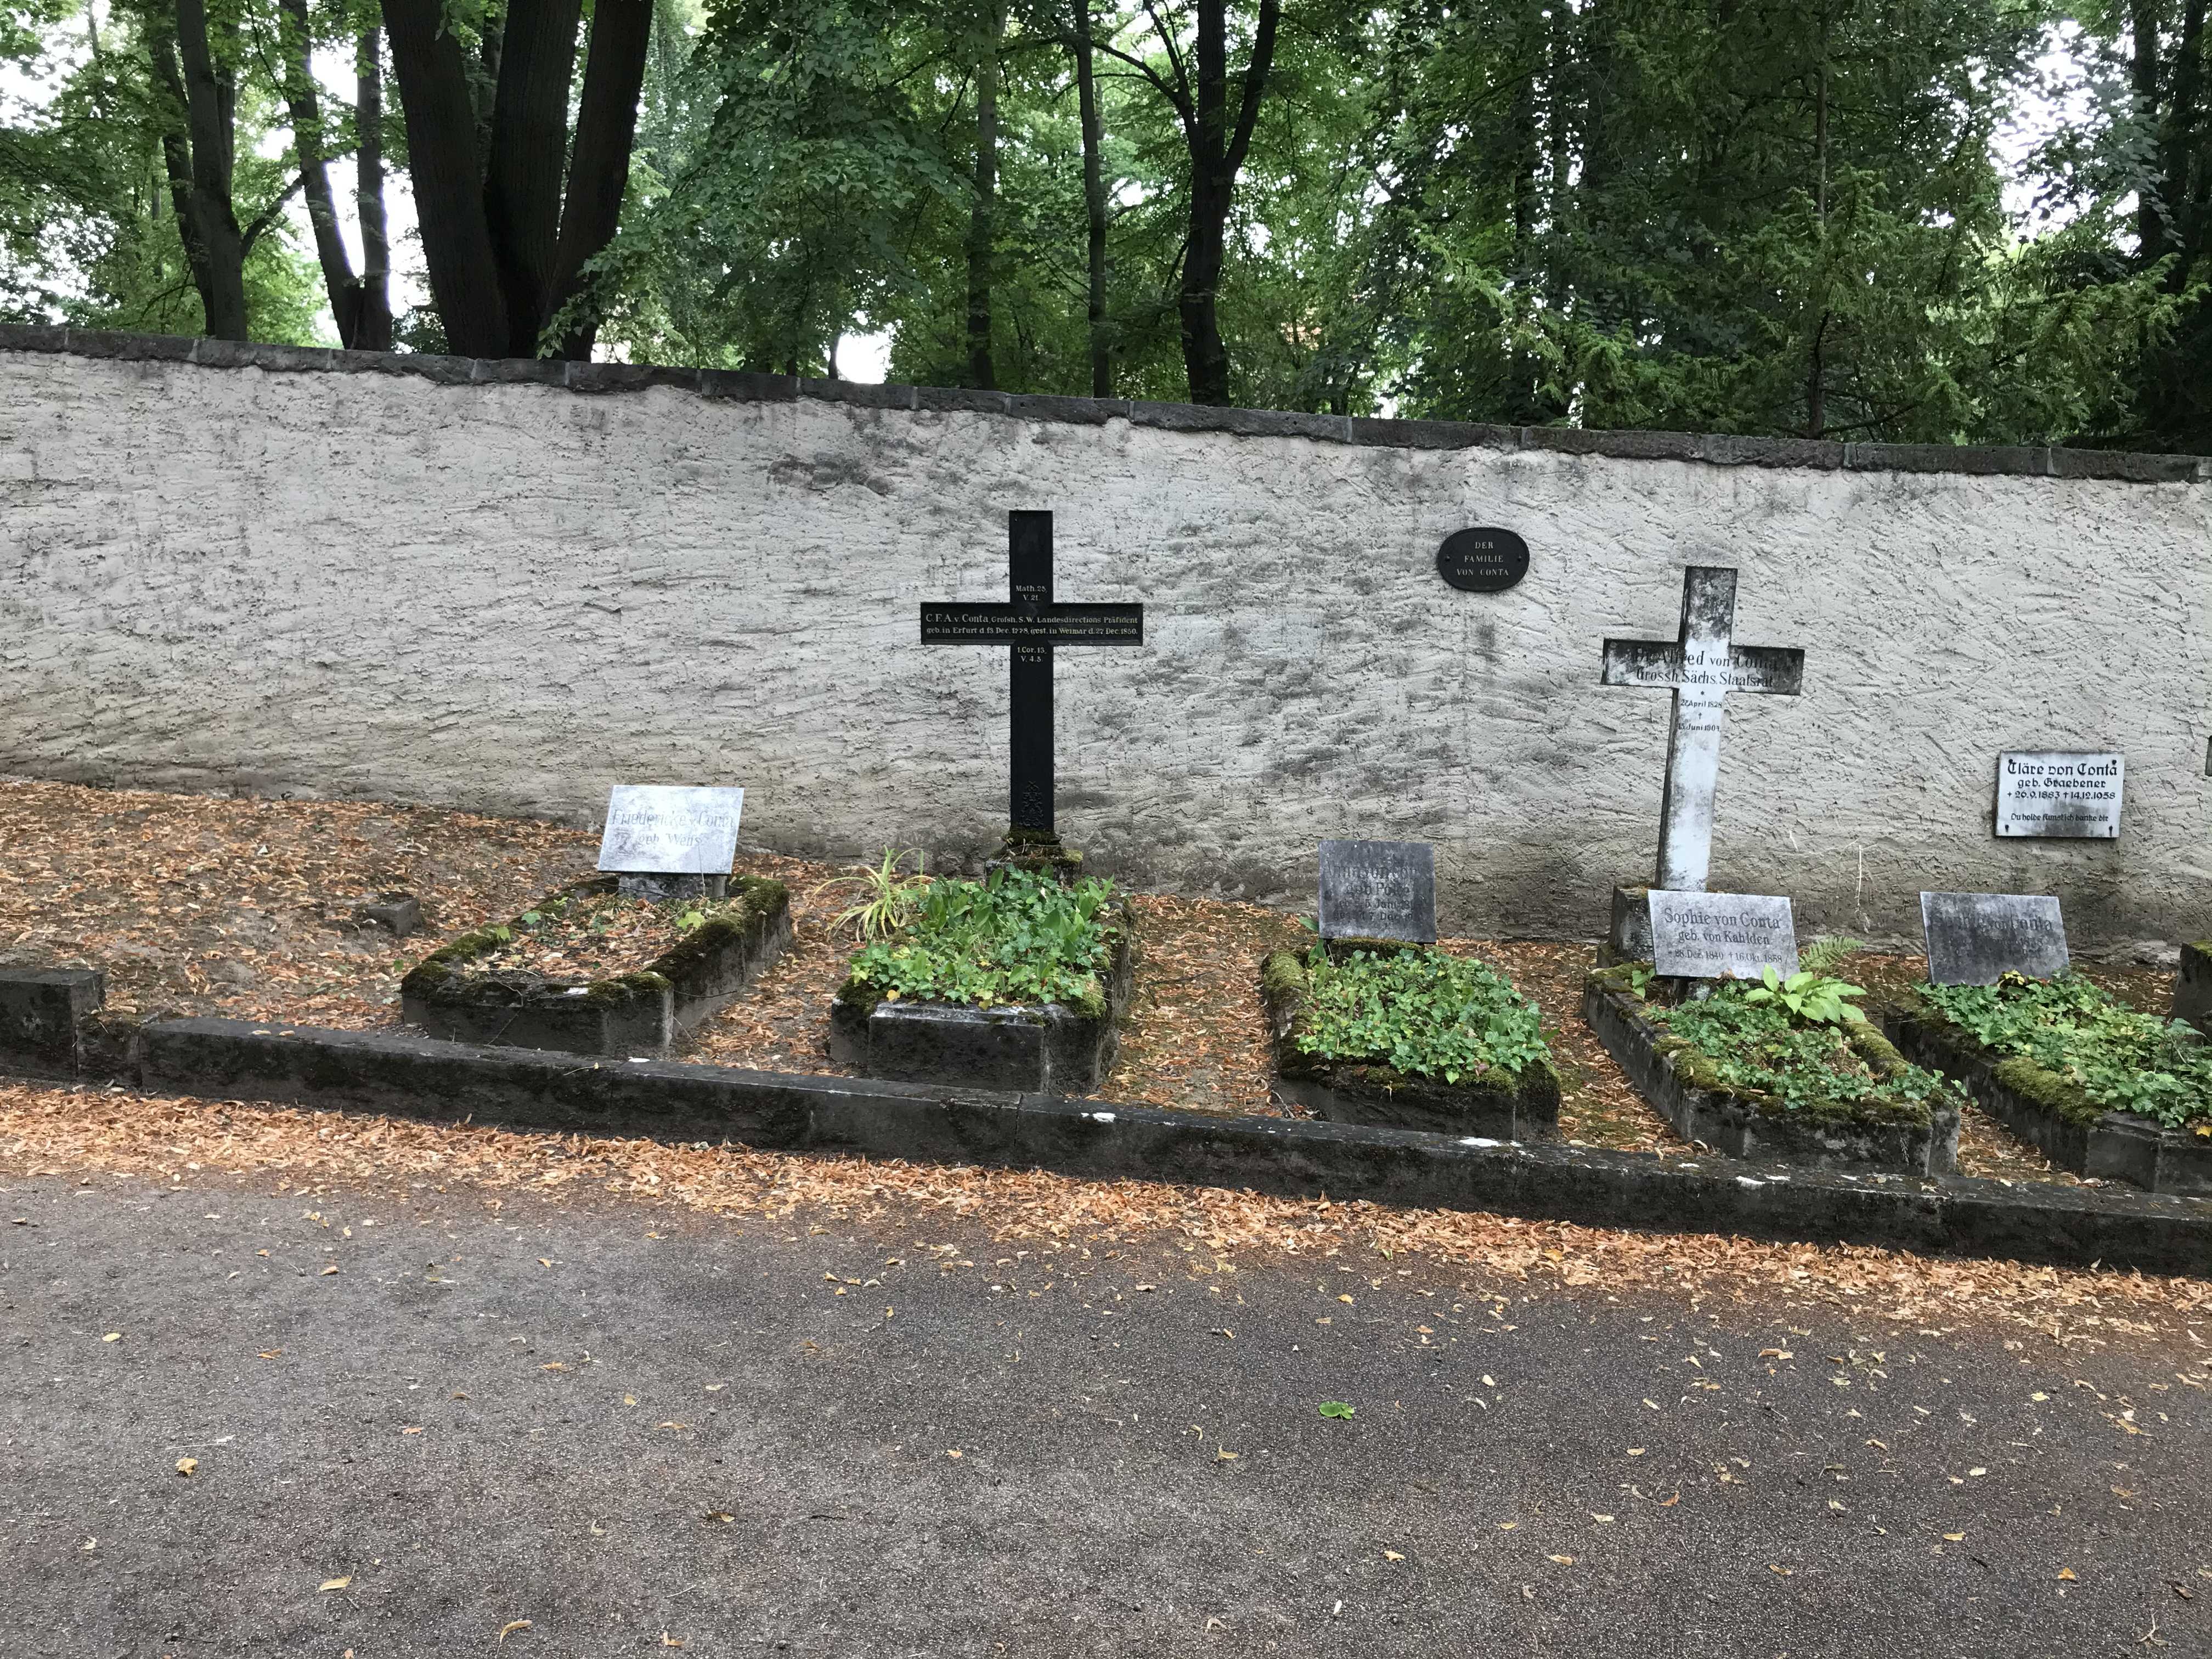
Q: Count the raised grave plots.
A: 5